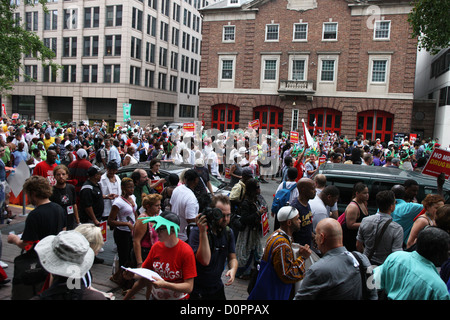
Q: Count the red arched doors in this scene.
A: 4